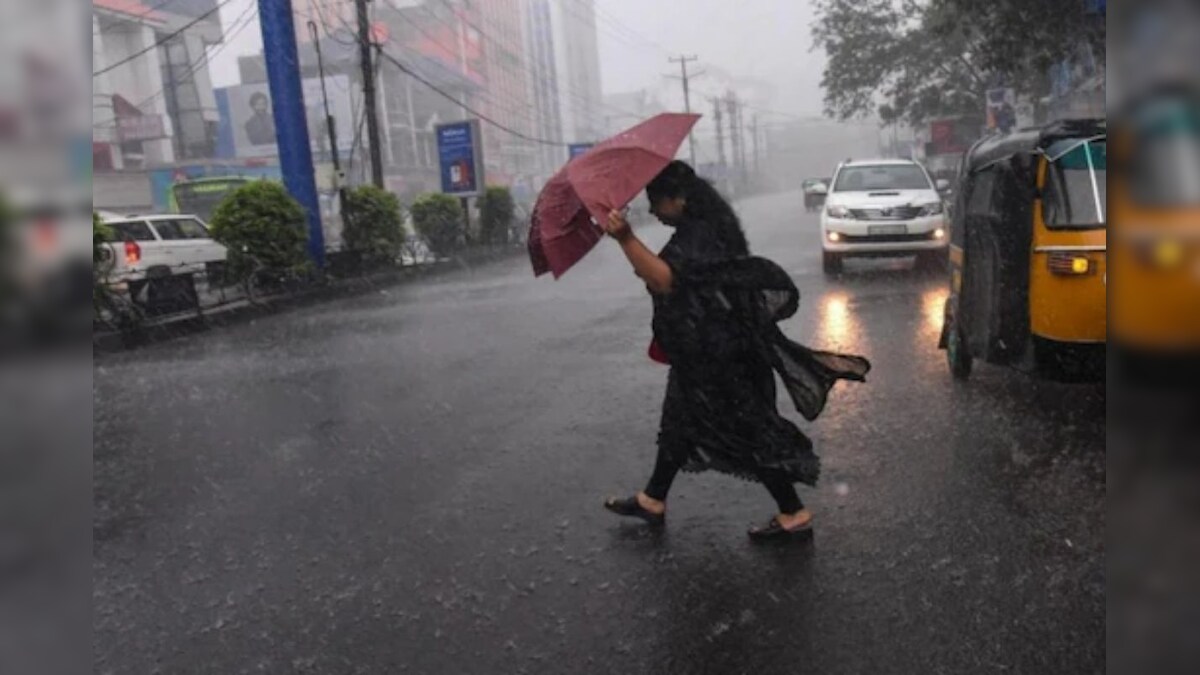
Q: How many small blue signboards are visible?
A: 2